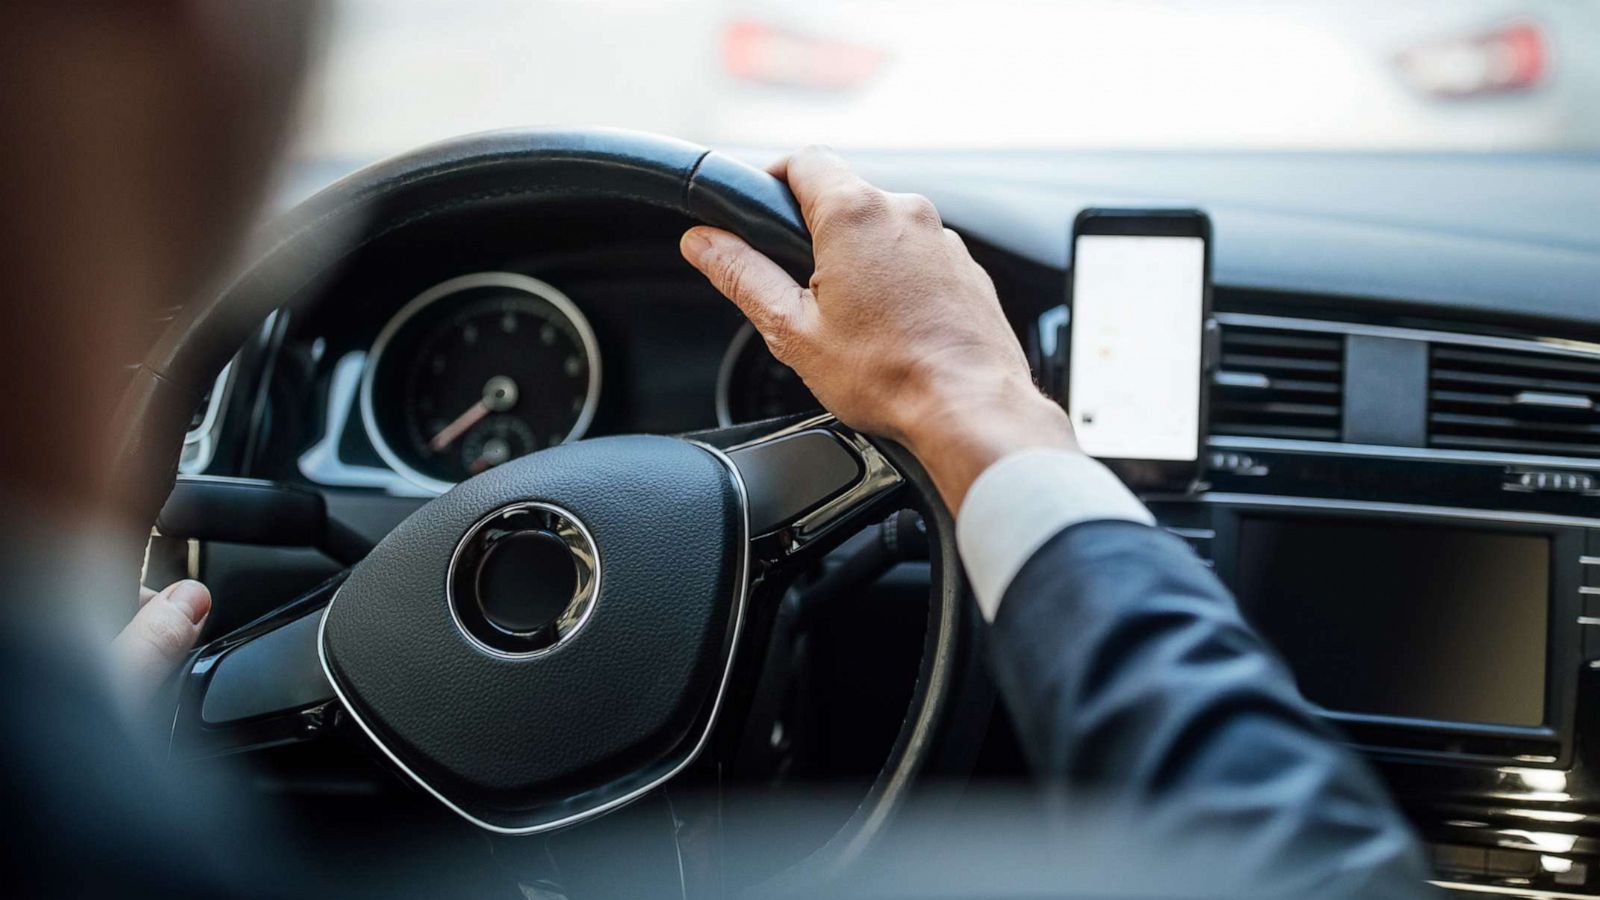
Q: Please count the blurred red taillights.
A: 2